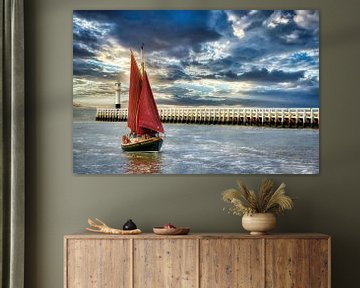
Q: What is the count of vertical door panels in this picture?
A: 4